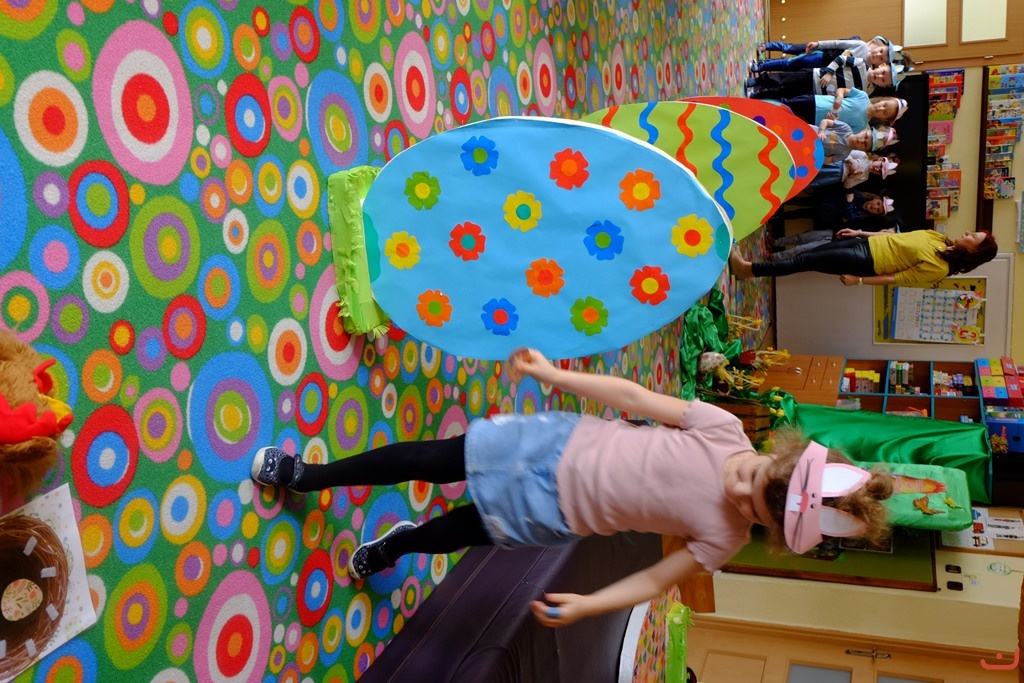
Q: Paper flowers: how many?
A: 14